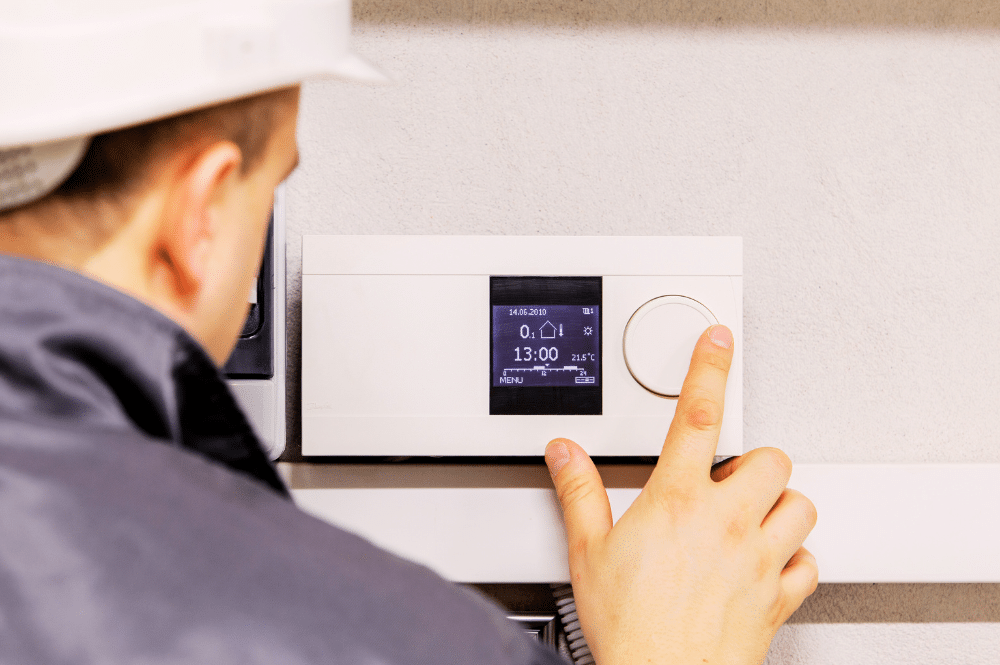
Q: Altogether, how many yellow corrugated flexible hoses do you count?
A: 0